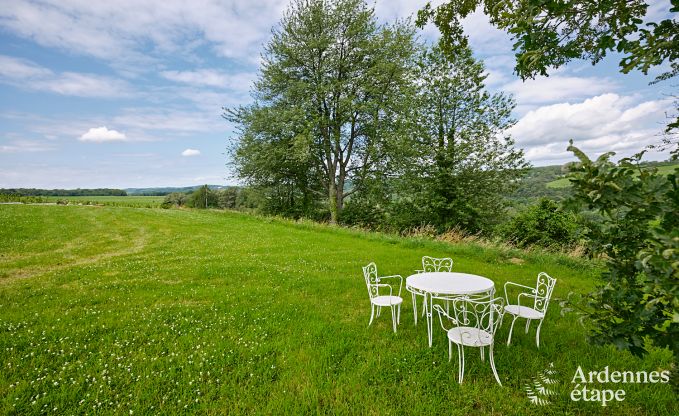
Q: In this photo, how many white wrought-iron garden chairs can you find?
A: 4